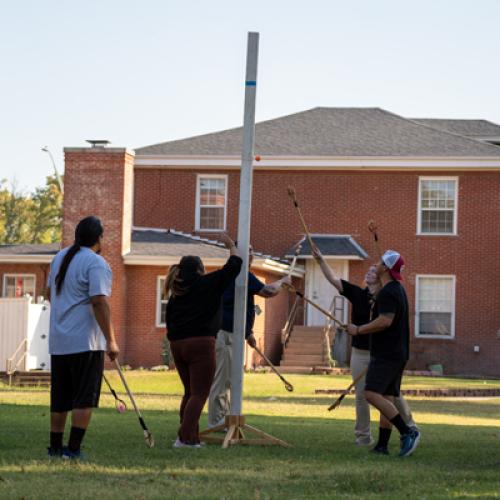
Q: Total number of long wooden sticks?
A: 8